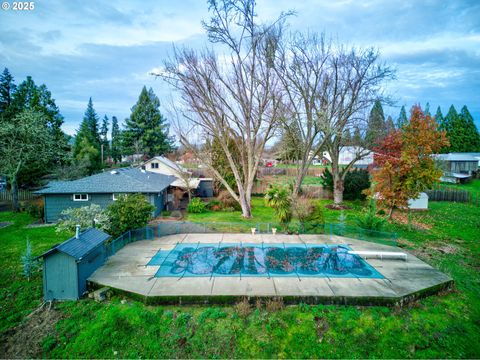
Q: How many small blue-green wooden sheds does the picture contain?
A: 1